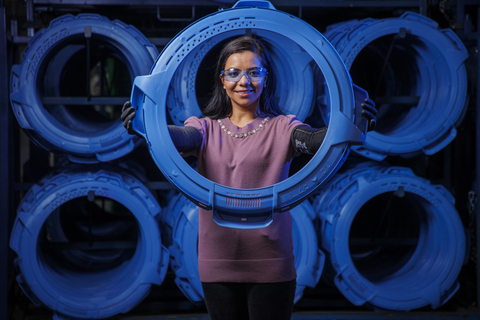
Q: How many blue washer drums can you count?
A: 7